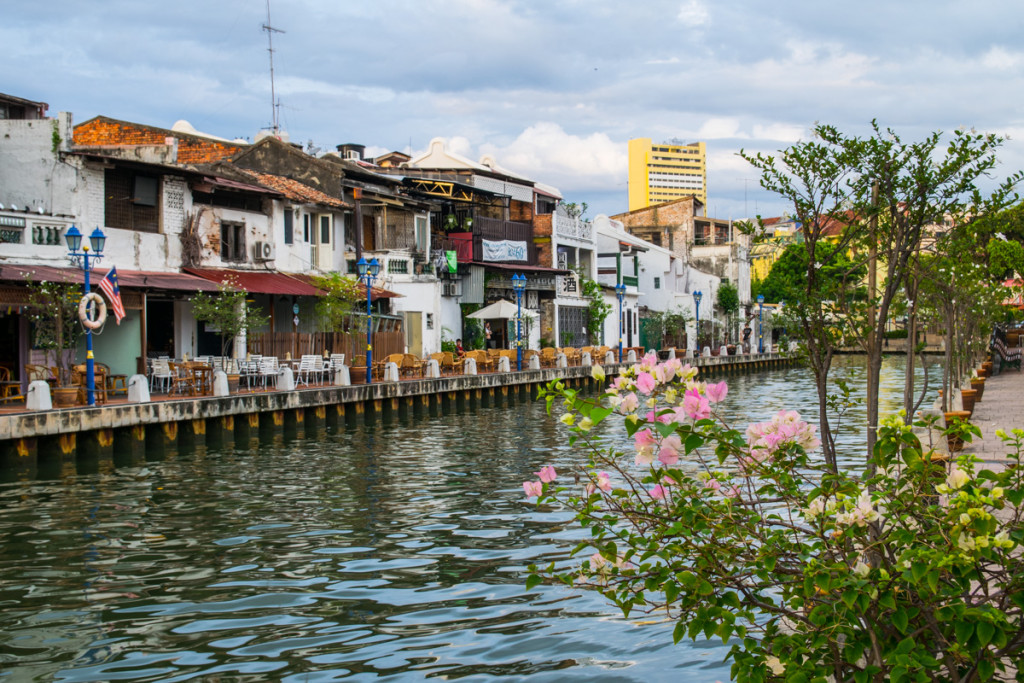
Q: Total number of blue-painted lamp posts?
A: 6